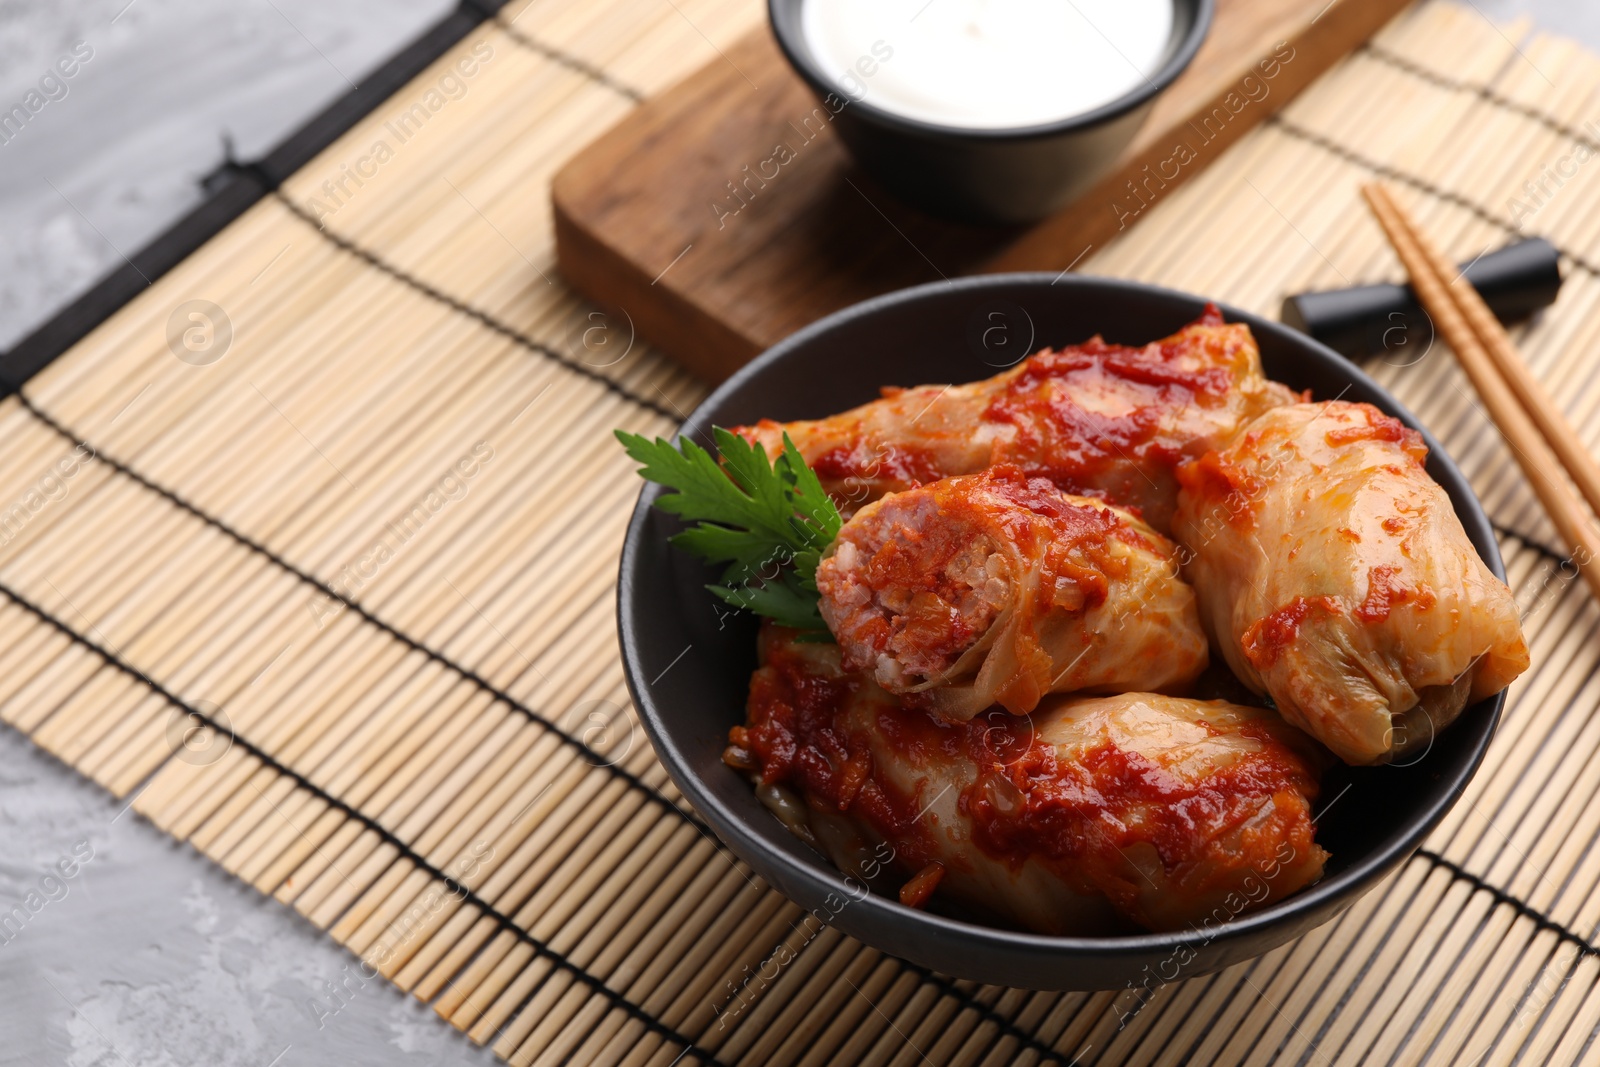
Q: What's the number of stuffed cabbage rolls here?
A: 4